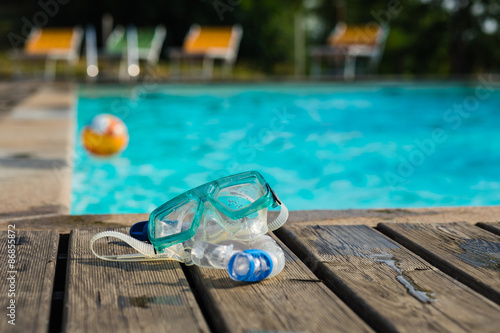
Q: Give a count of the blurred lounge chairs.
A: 4